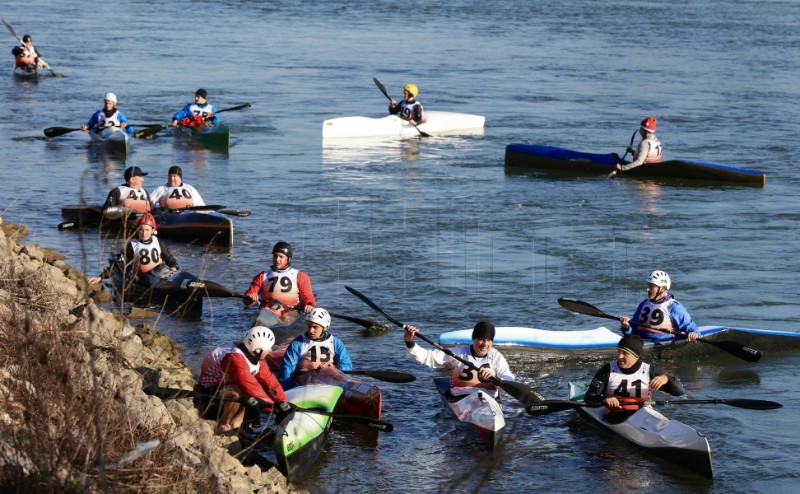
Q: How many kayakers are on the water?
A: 14